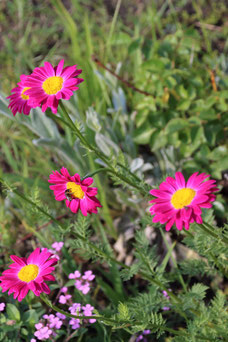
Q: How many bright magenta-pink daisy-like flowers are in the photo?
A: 5